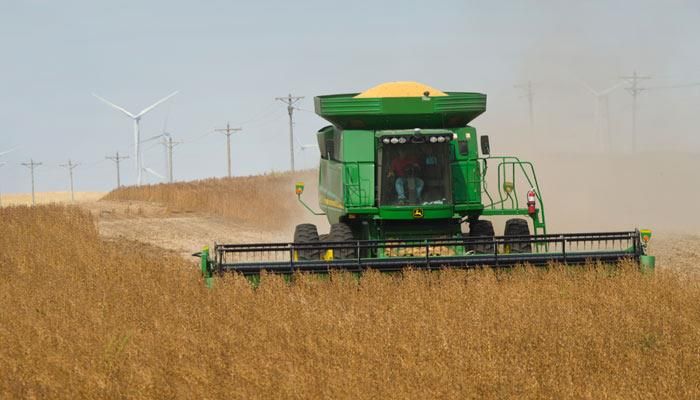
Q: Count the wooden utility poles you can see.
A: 8